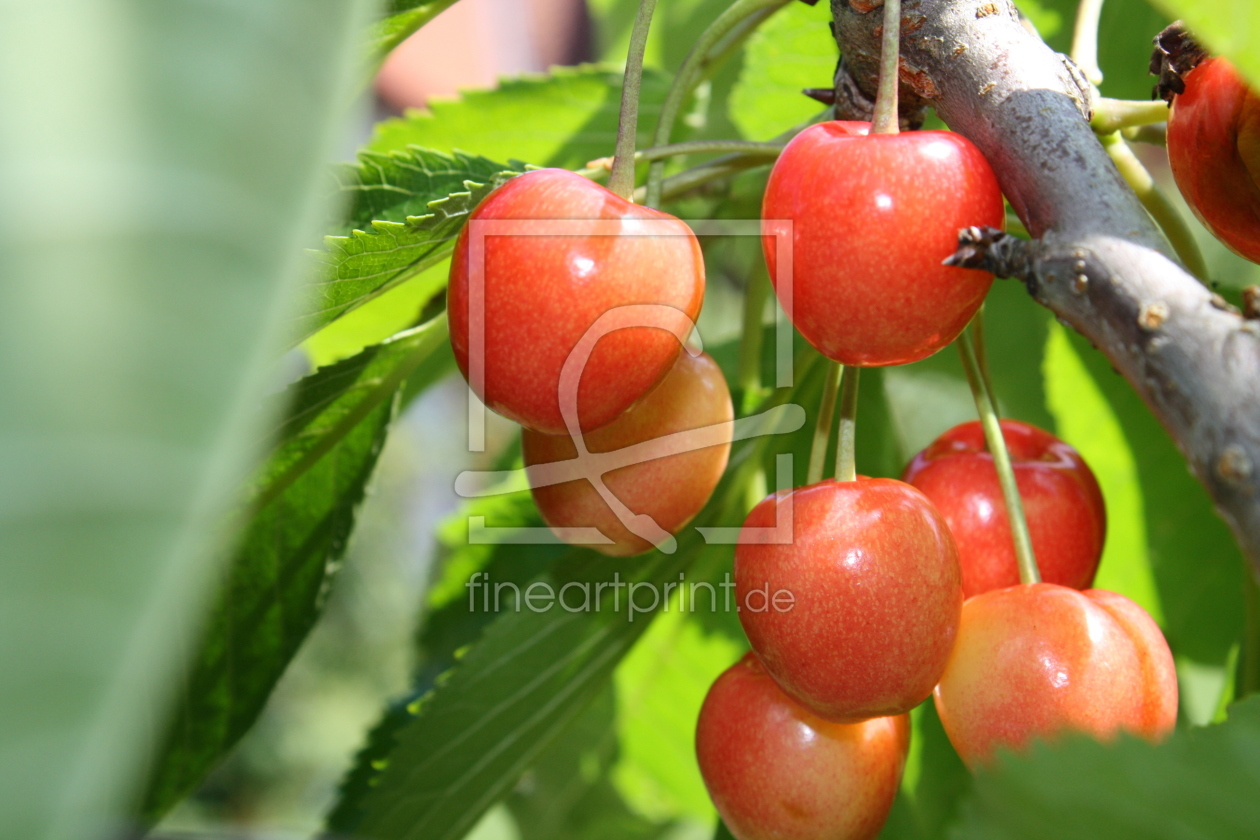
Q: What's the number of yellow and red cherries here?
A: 8